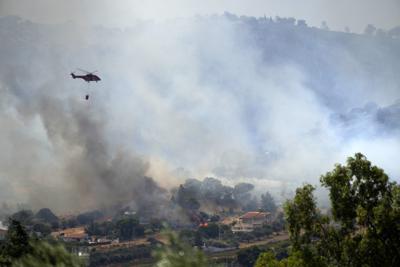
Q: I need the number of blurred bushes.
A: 2